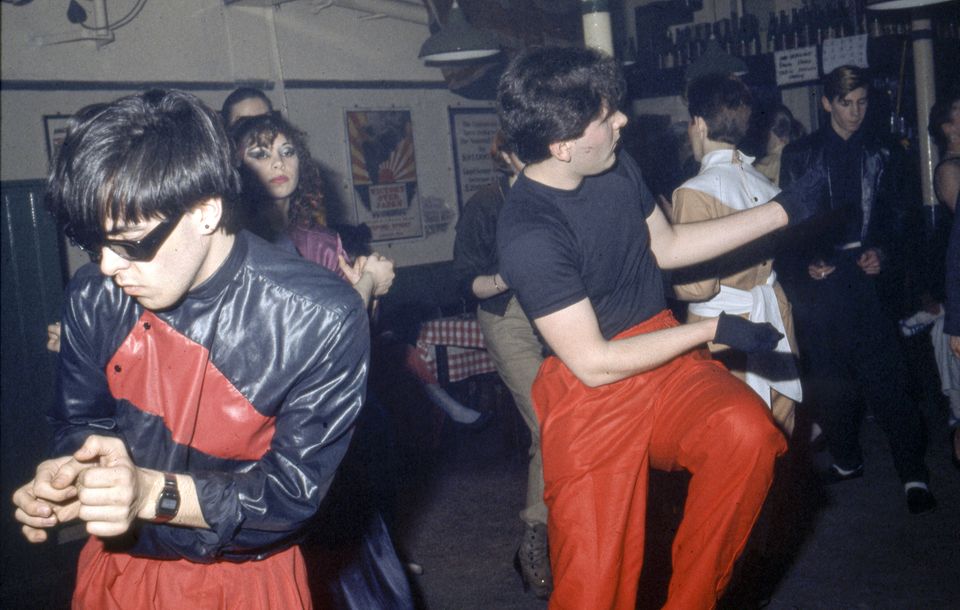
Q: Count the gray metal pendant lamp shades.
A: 3